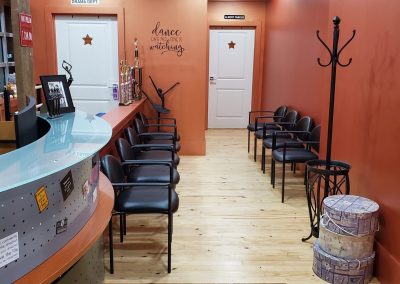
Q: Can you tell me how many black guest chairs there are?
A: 9